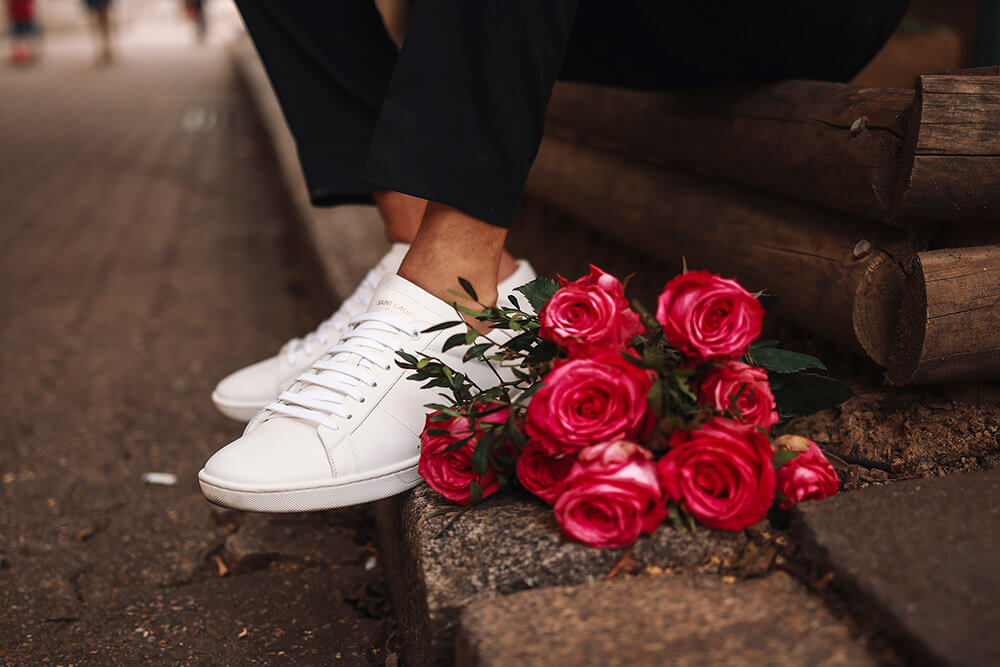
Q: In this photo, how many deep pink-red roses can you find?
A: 9